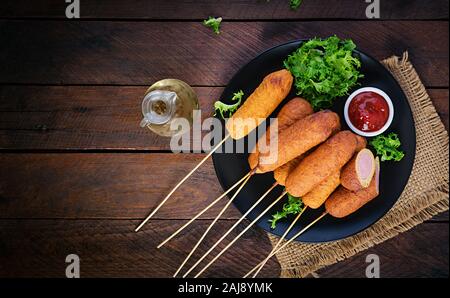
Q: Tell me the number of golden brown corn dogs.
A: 7